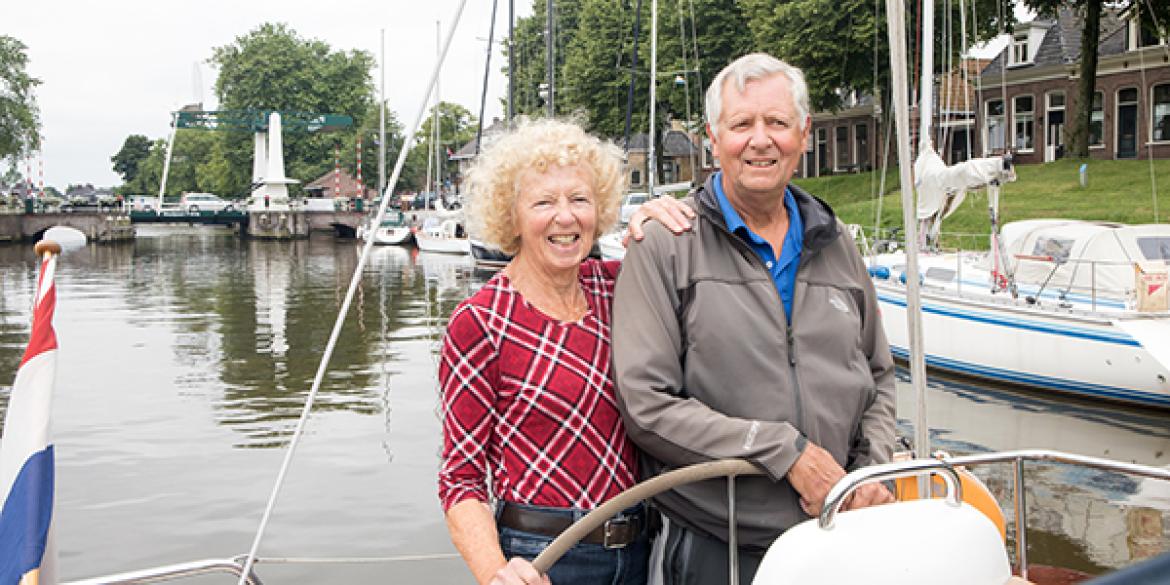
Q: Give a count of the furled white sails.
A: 1